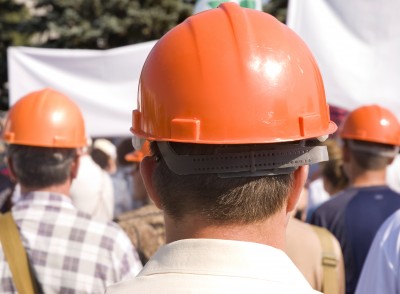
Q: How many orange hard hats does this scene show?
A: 4